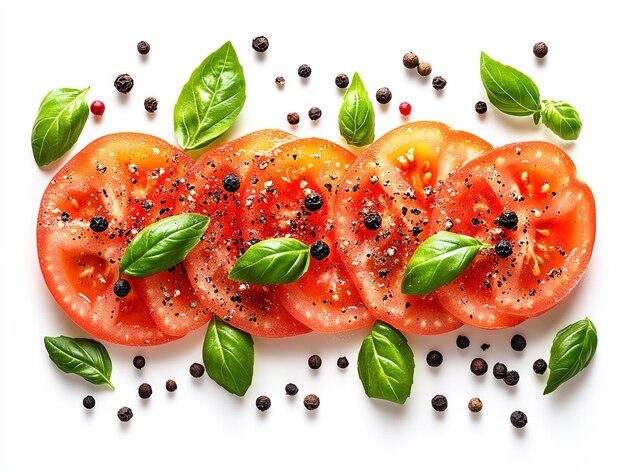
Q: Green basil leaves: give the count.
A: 12